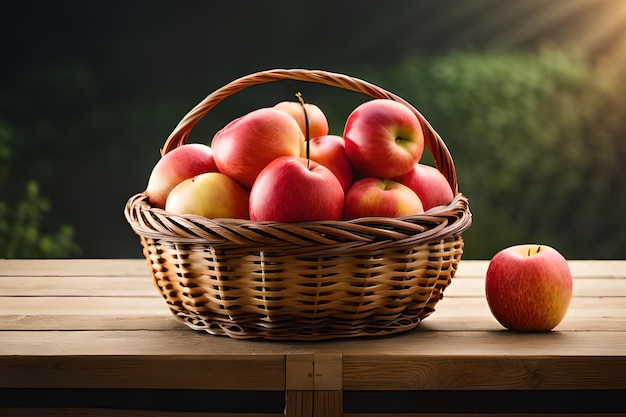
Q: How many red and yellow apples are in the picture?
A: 10